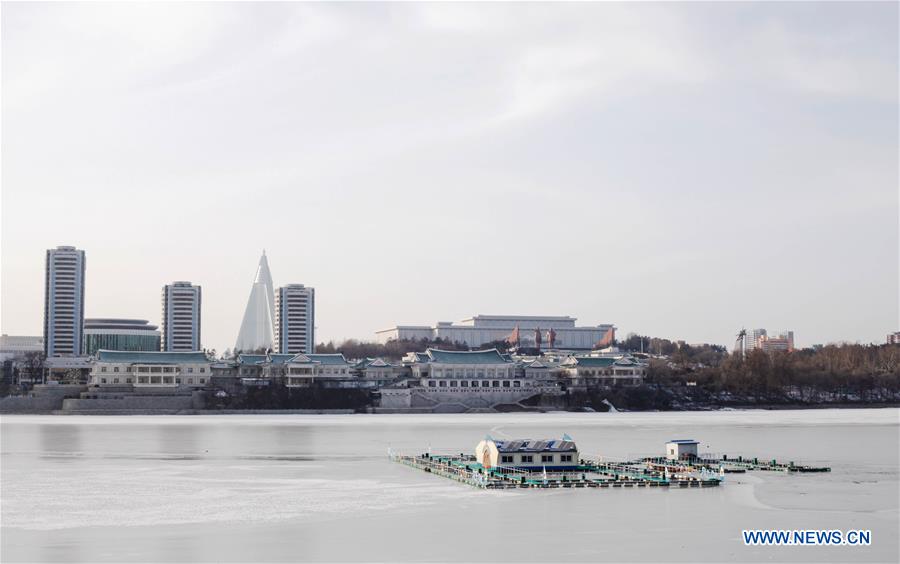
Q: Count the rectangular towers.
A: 3